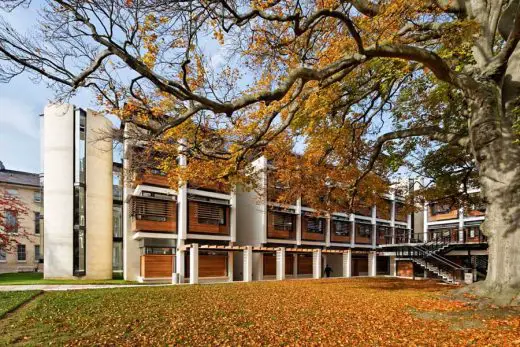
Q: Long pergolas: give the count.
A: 1